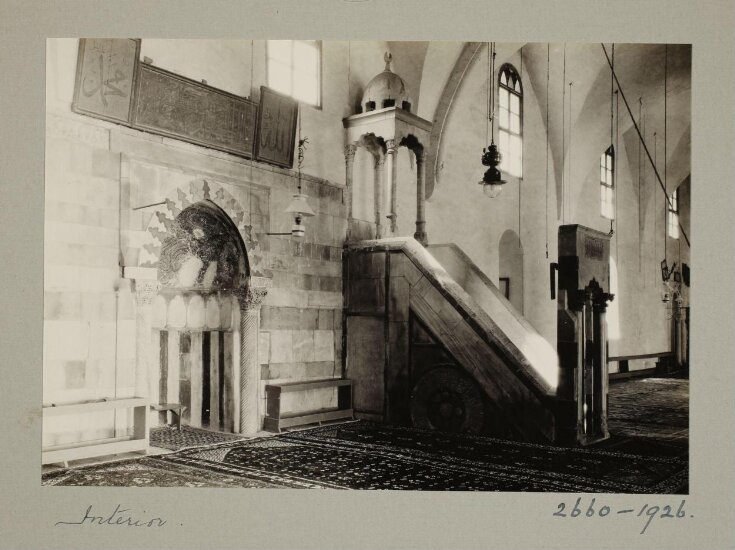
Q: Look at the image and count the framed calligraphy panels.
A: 3